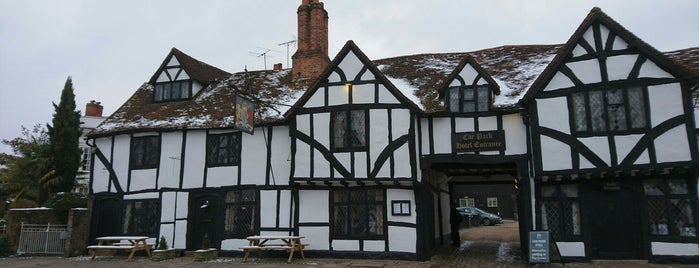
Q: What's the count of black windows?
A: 11